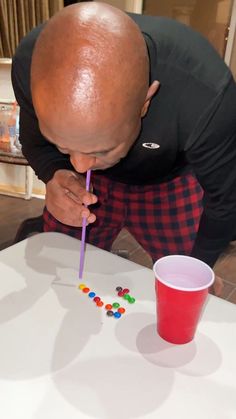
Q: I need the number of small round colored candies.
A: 15